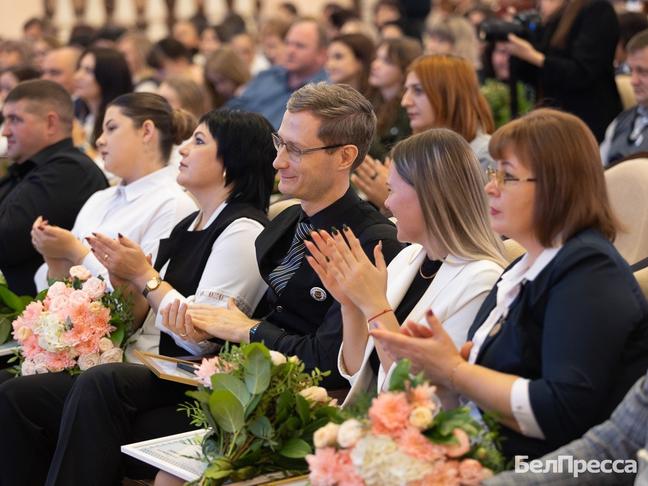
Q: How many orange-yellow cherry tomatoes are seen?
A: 0